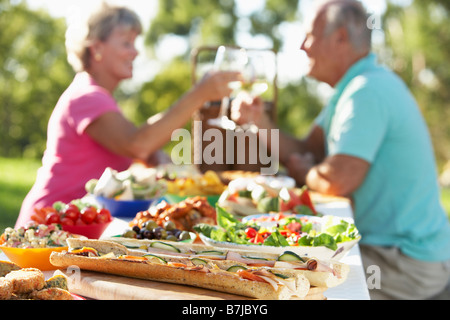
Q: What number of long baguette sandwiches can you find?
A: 2